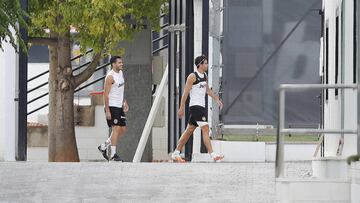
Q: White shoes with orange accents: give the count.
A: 2